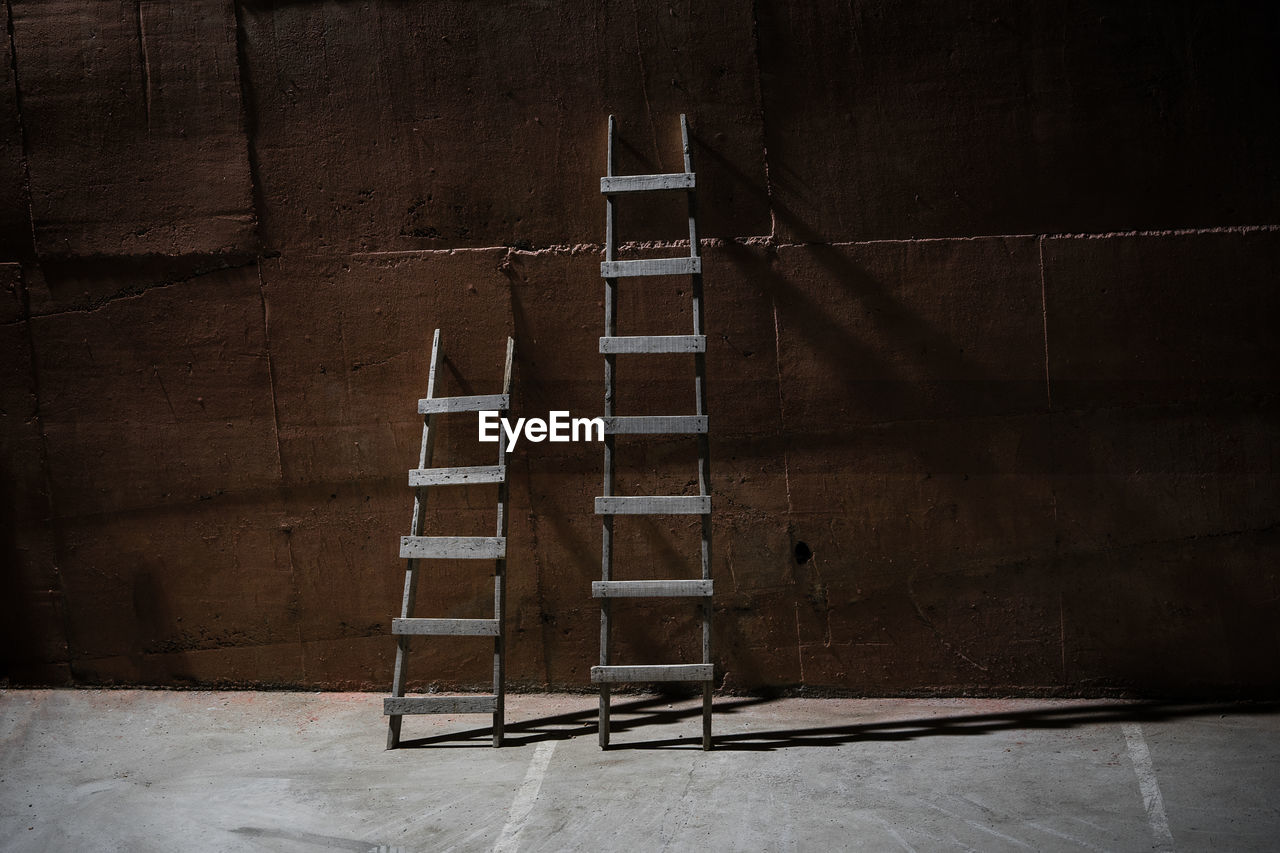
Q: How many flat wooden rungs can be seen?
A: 12